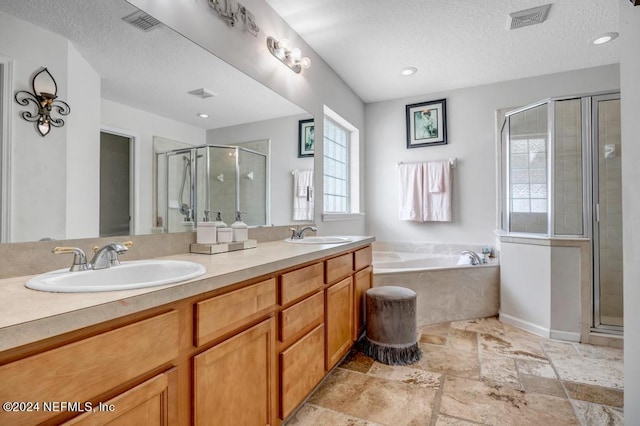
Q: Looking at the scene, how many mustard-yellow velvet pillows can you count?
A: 0